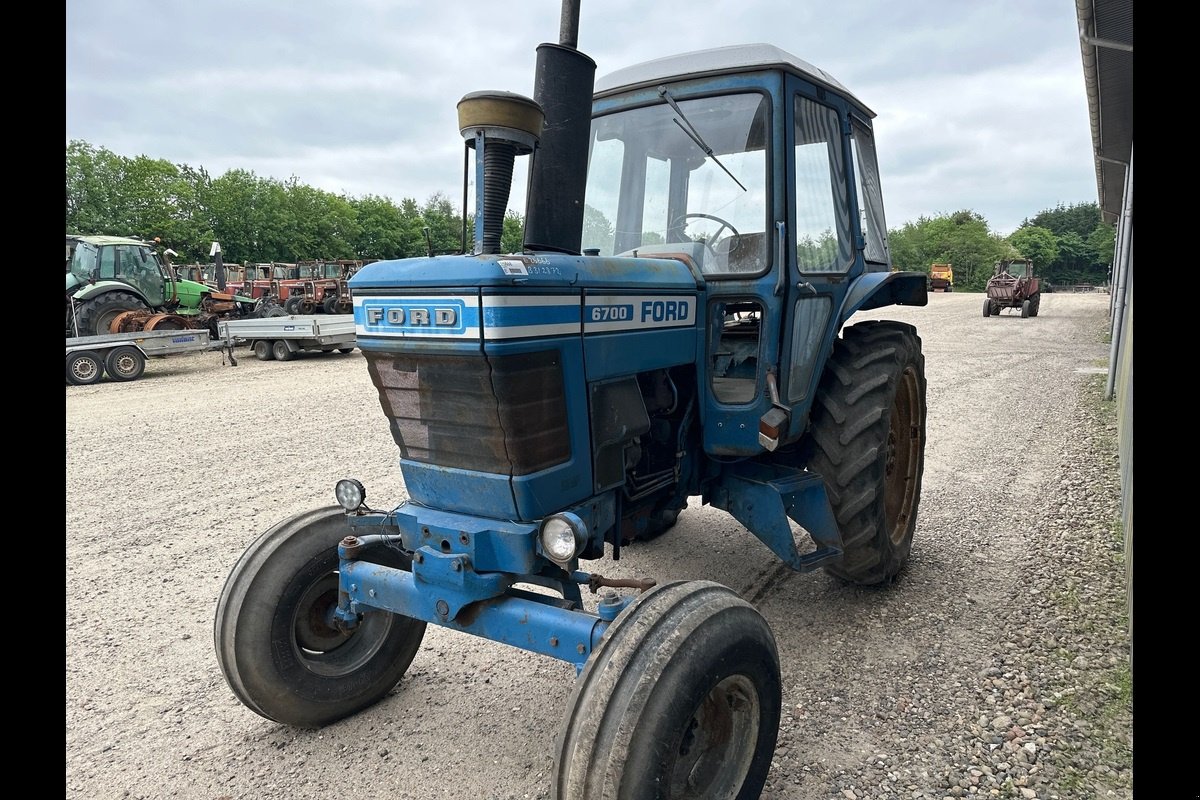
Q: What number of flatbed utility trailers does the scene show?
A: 2